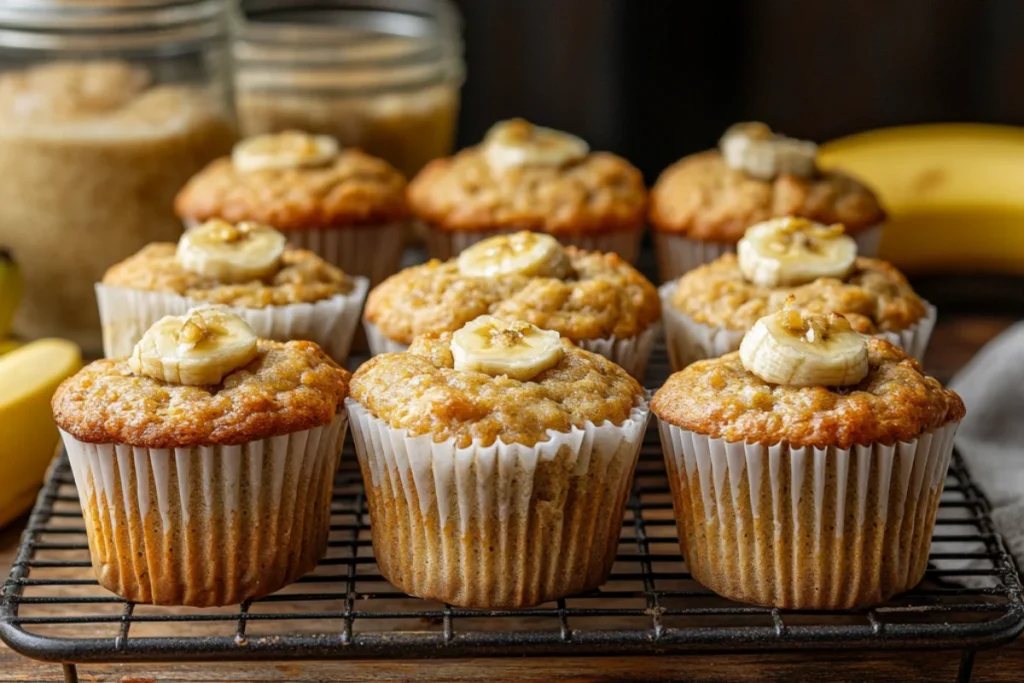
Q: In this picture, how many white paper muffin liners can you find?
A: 9